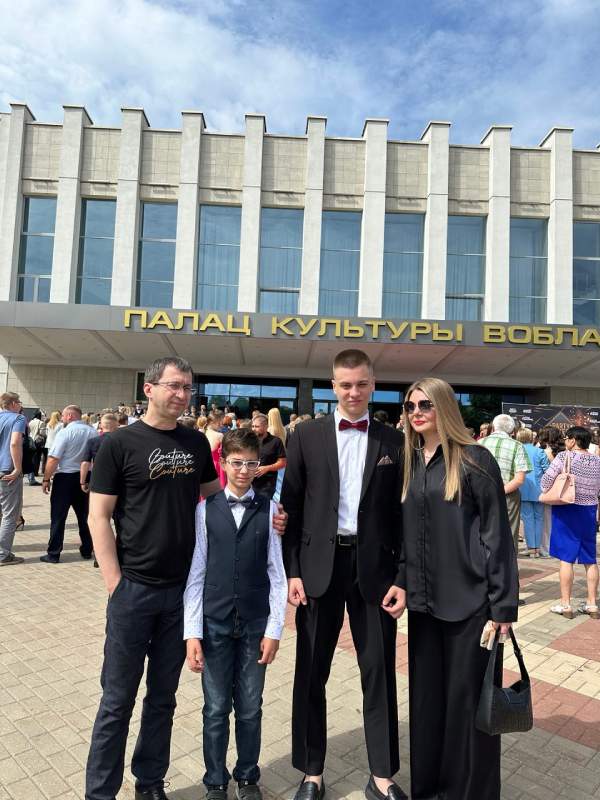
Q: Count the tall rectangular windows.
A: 10